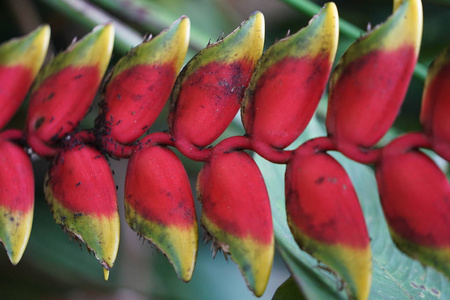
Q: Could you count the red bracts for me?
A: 13